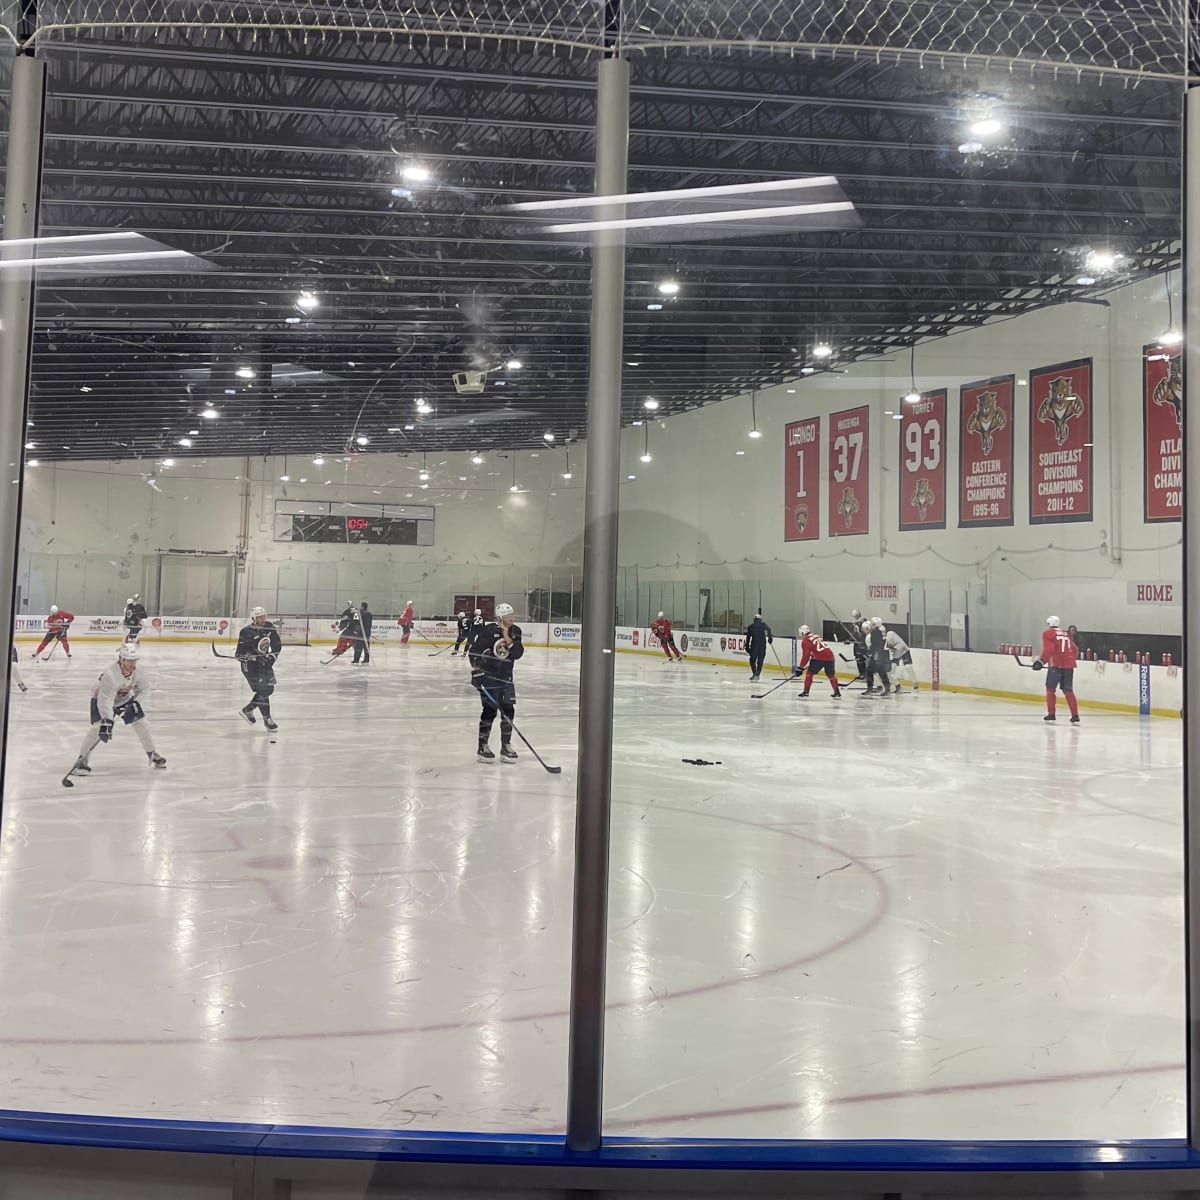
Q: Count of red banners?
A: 6